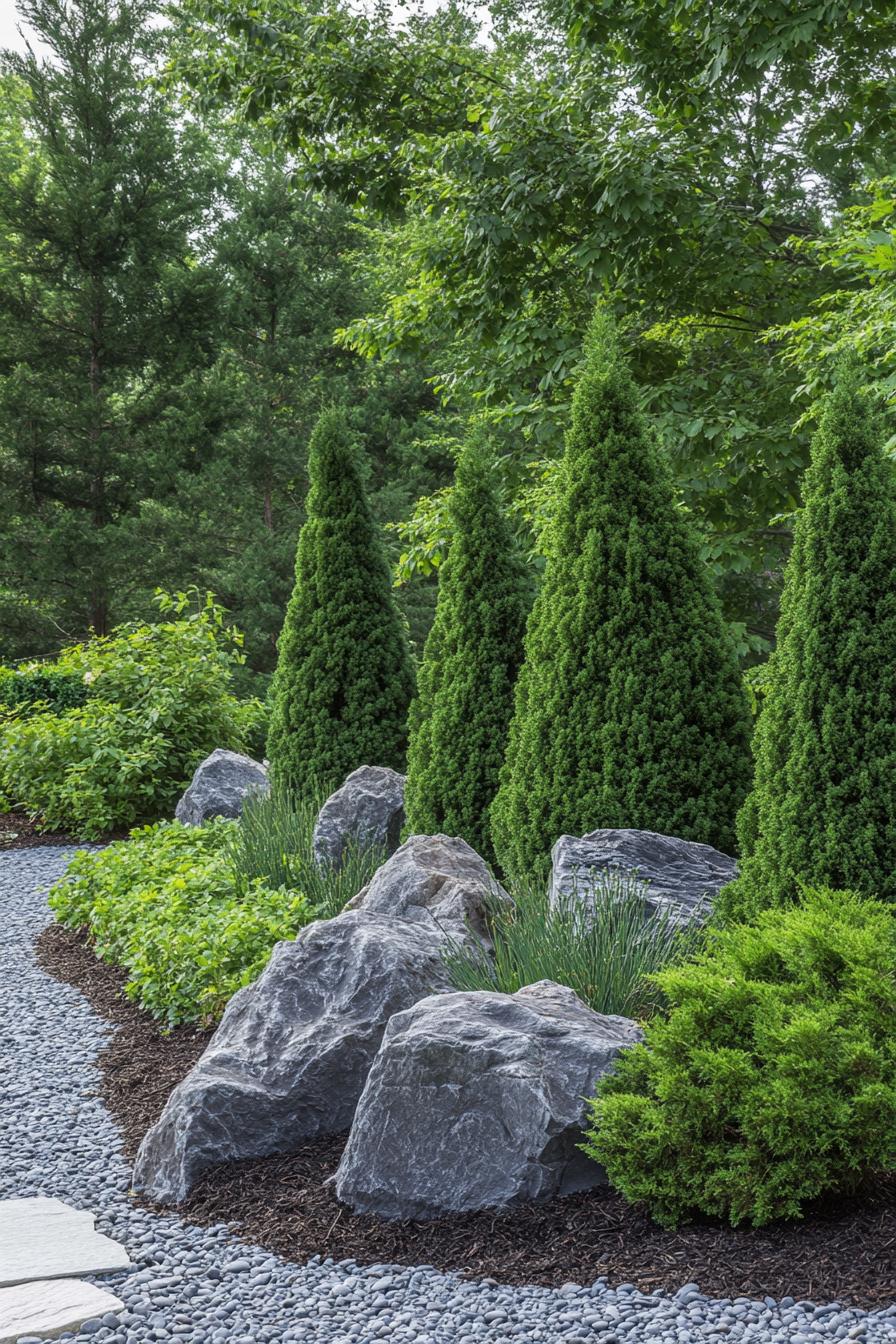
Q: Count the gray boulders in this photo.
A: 6